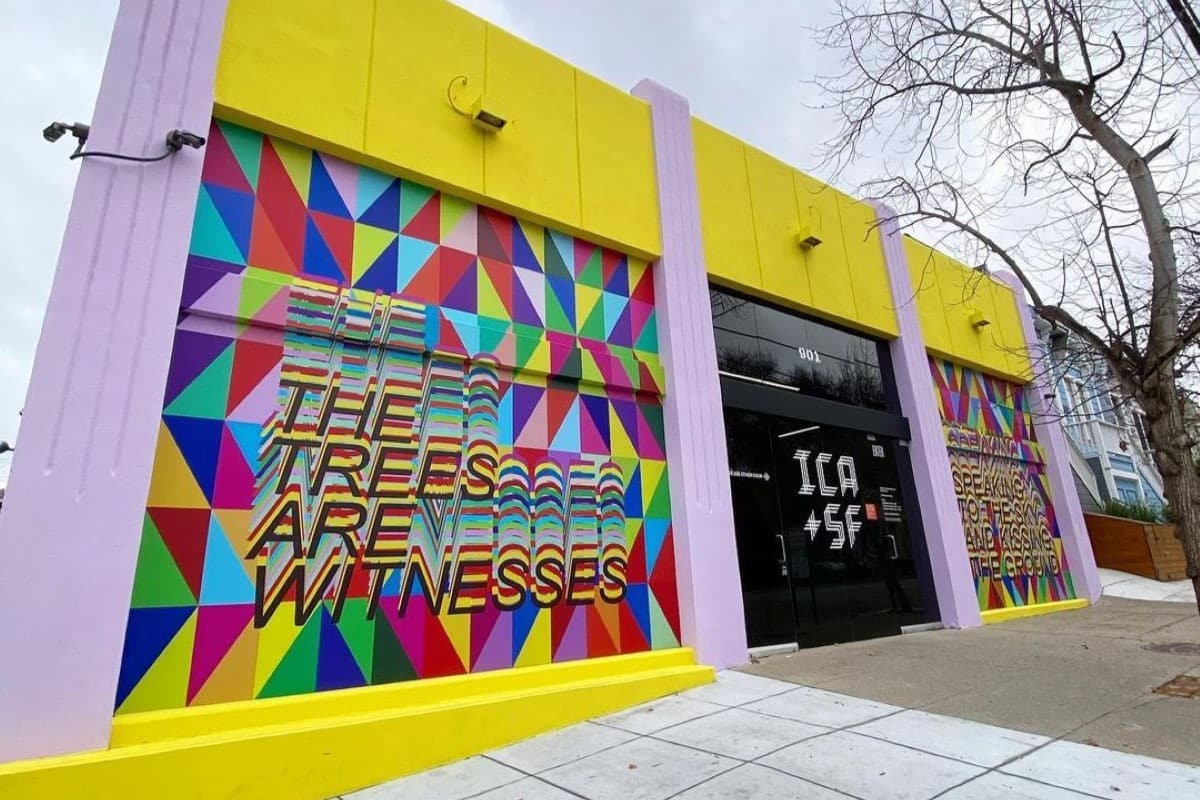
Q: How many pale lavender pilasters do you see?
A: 4